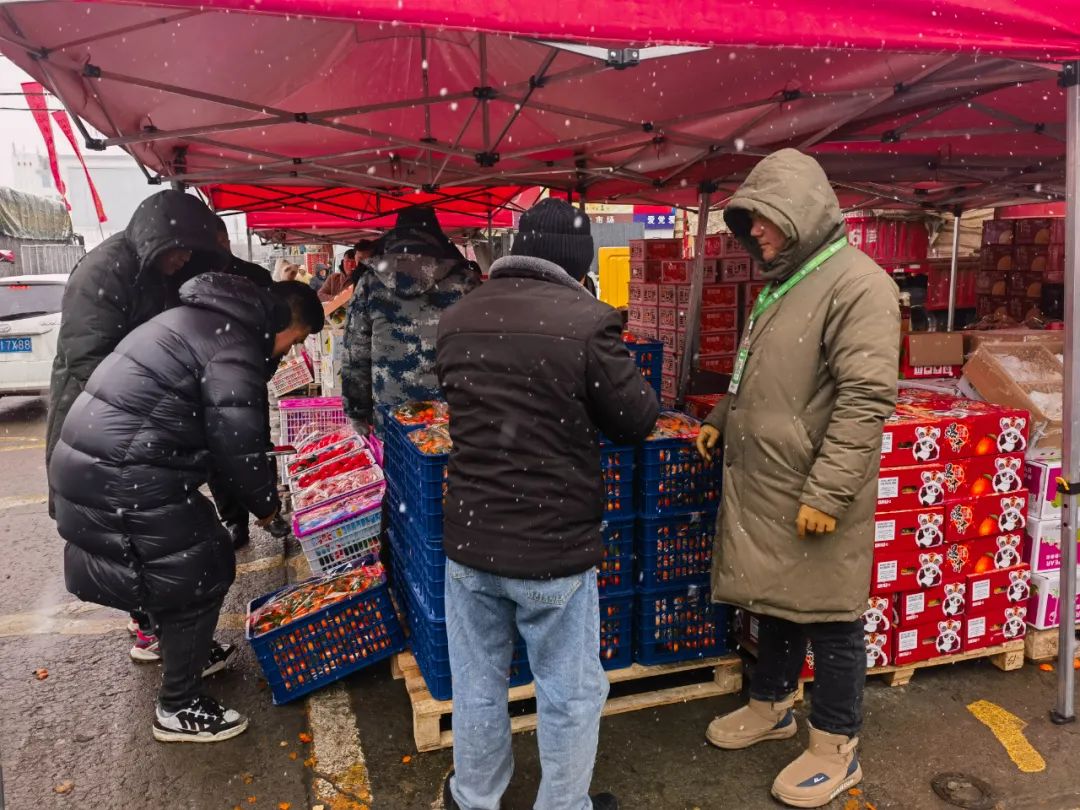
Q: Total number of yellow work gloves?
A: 2